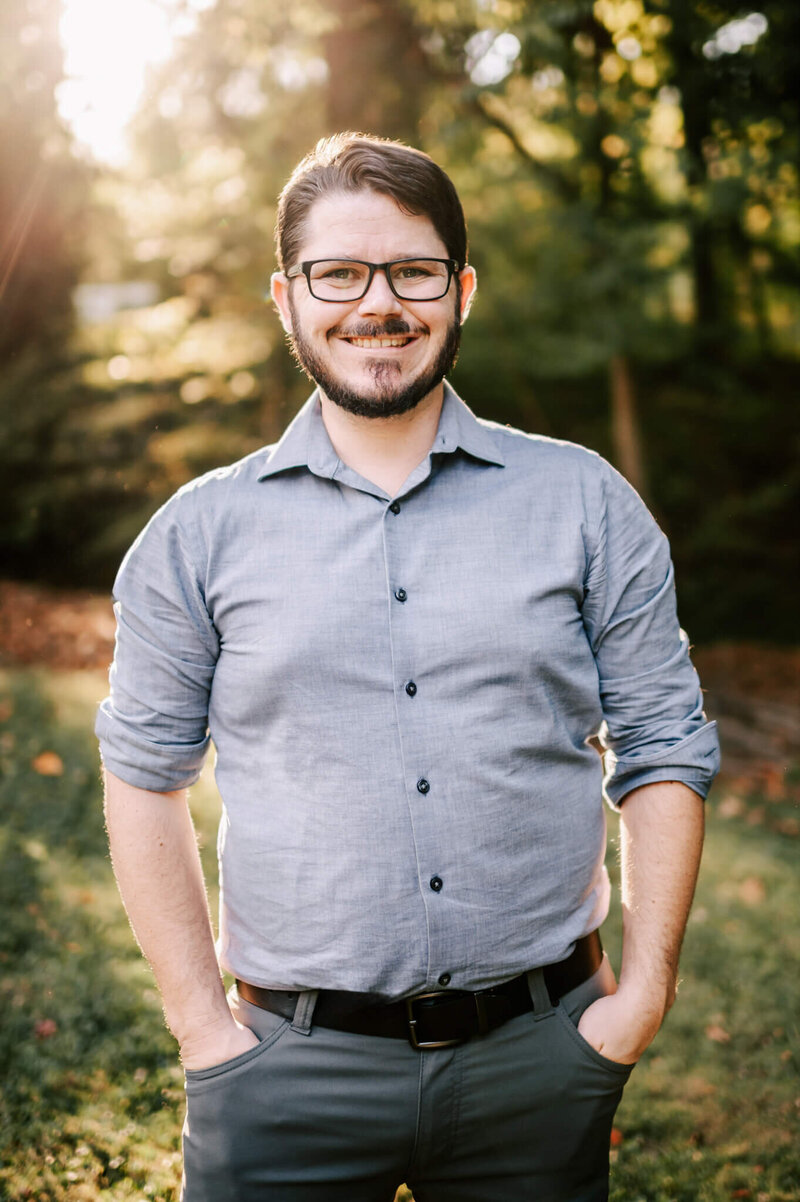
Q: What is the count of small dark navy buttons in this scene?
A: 6